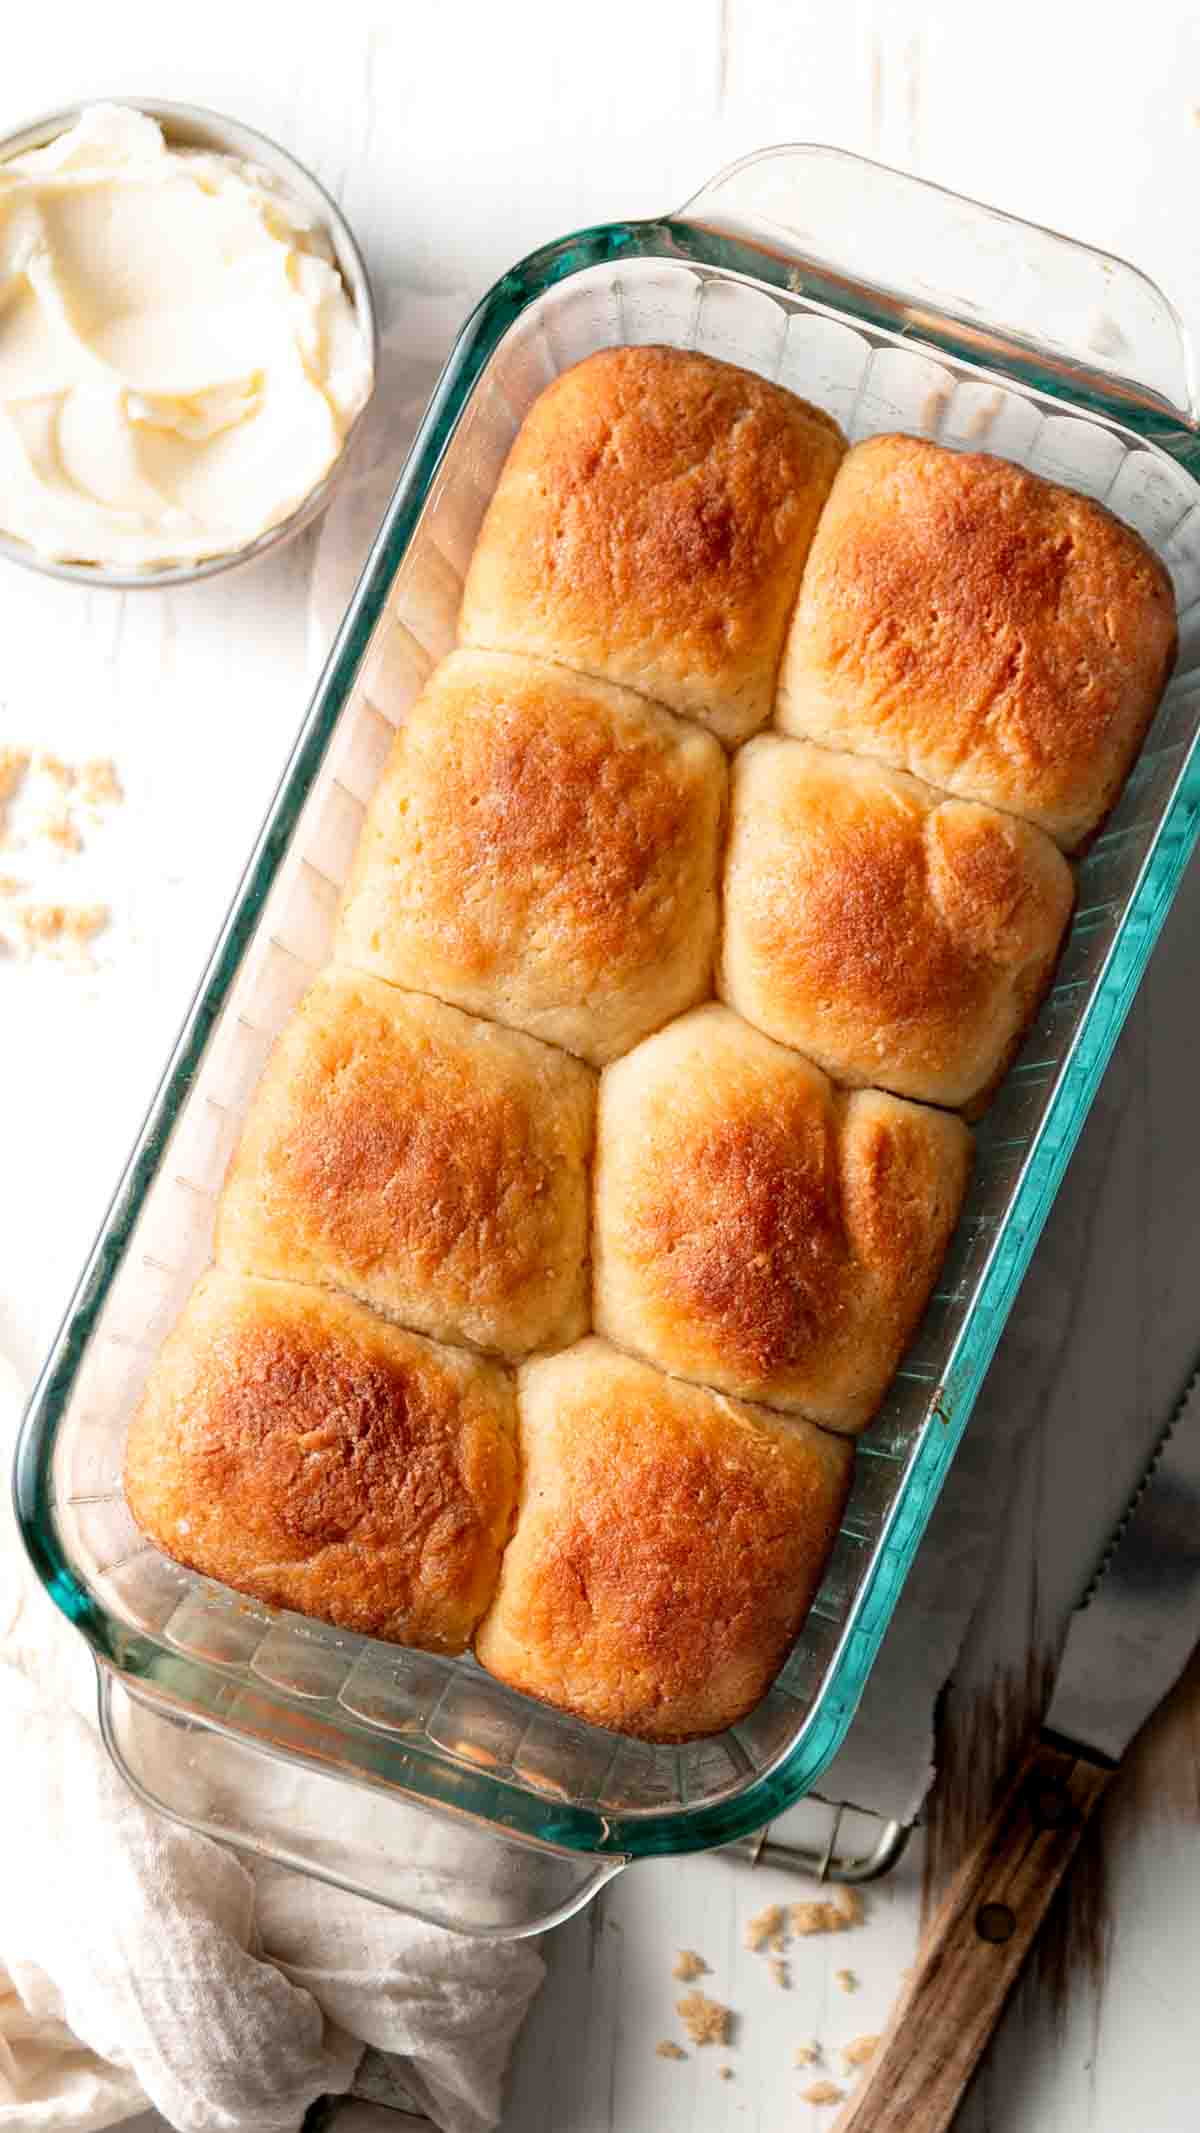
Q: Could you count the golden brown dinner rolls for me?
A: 8